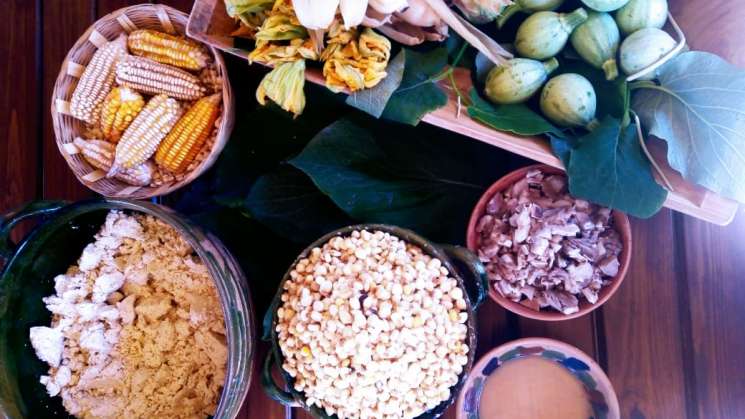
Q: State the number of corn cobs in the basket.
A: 7